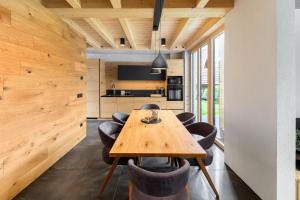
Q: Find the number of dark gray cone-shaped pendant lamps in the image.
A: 2